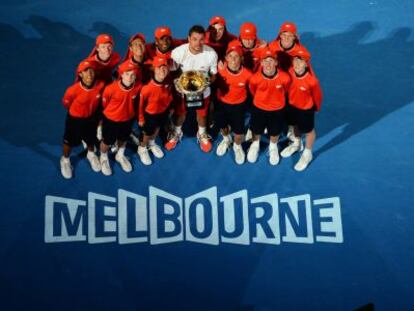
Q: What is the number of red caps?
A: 12